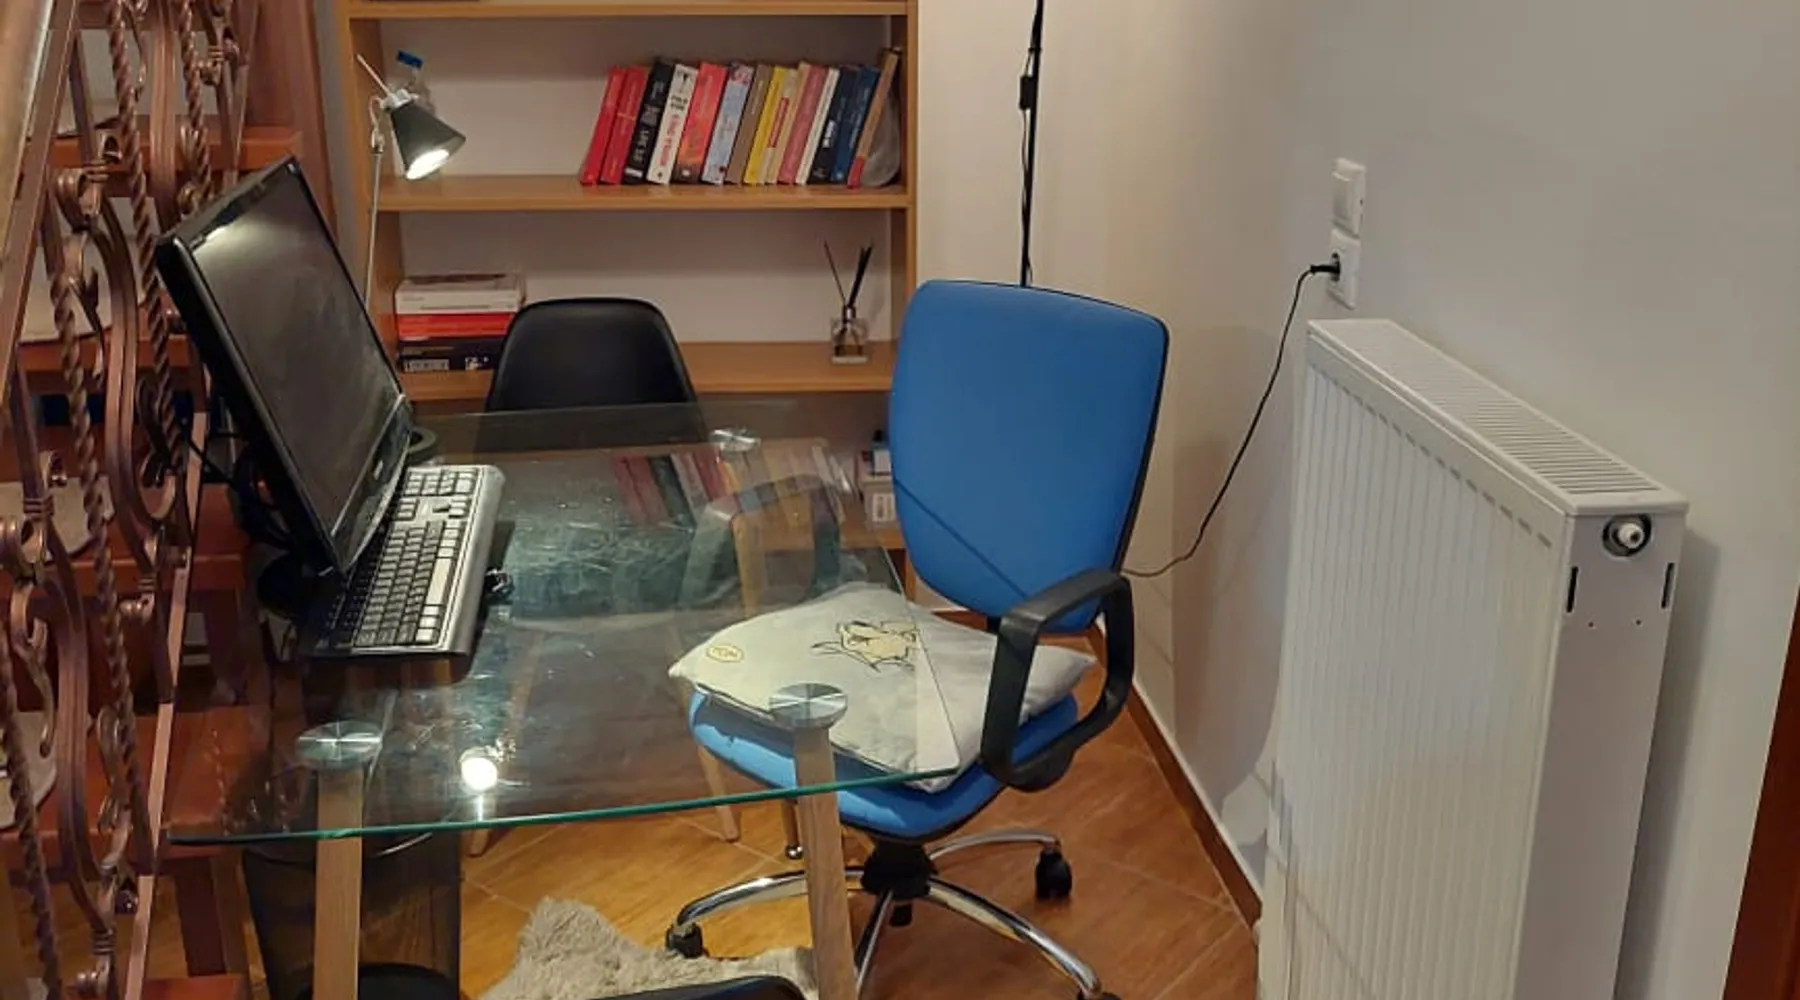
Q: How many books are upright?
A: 15